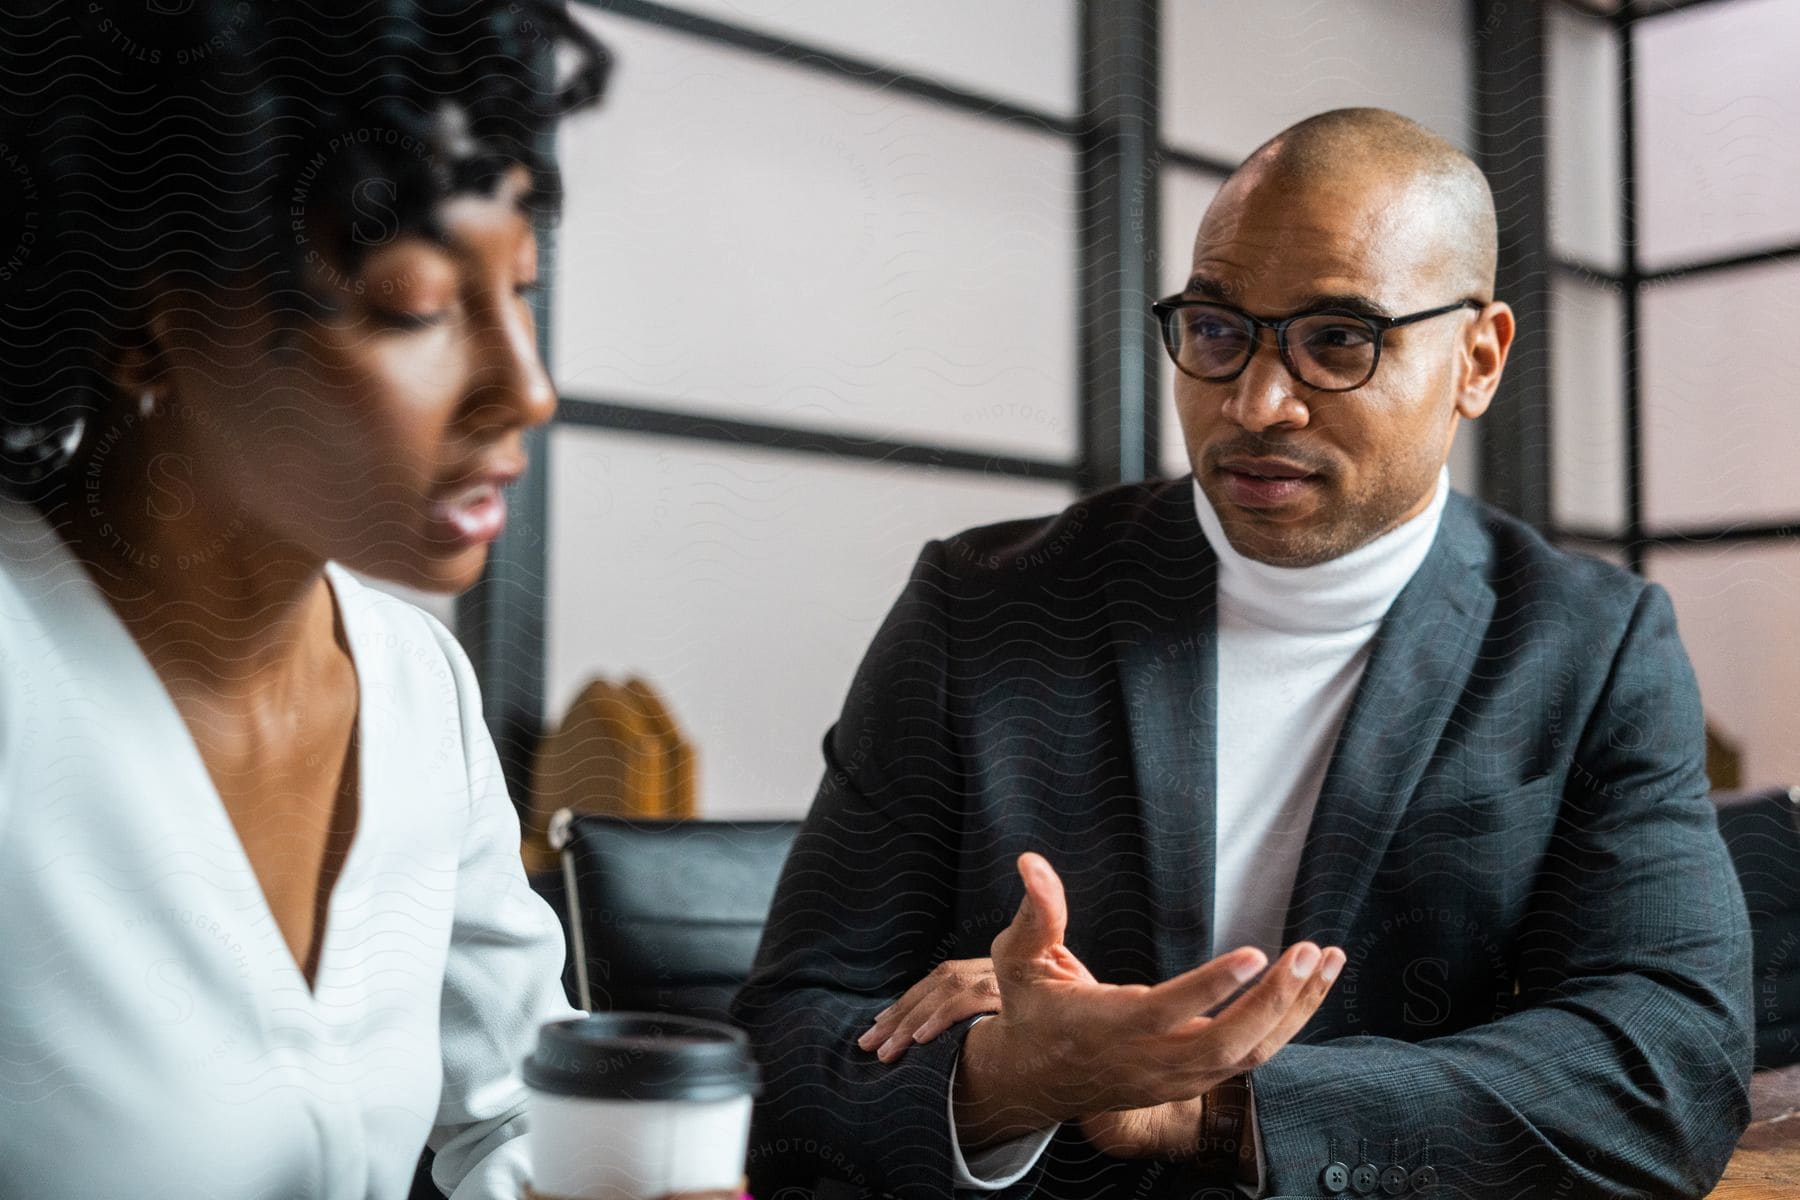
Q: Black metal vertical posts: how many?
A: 4